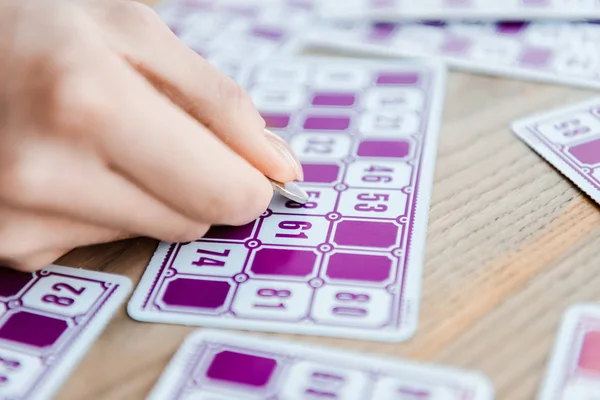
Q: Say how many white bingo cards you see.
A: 8